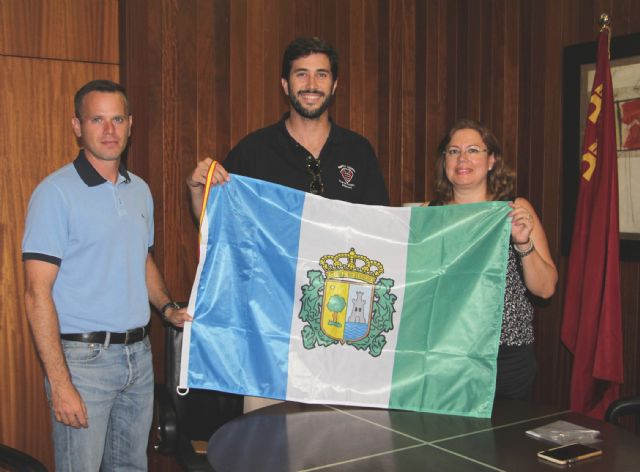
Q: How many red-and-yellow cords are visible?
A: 1